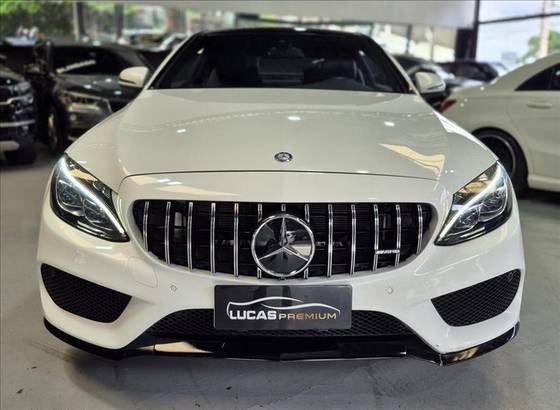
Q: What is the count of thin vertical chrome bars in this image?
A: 13